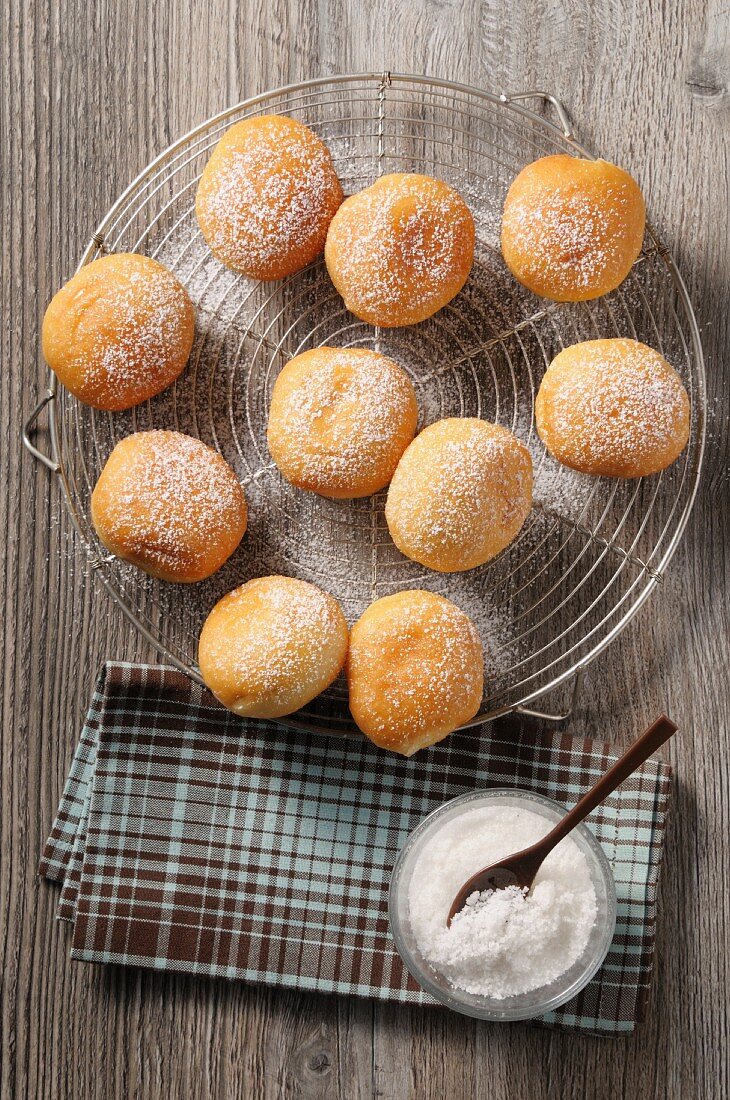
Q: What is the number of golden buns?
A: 10